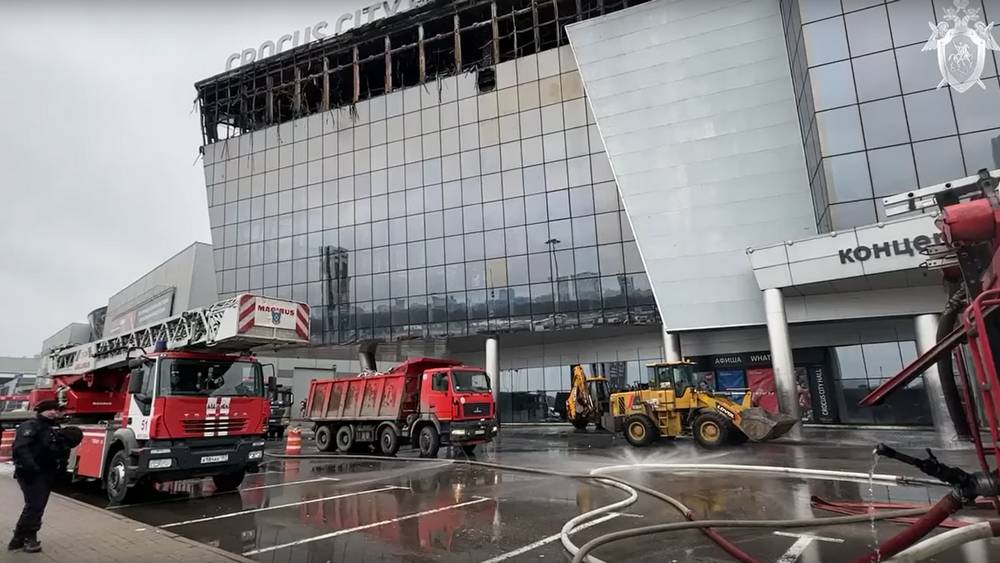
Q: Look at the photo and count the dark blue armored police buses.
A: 0